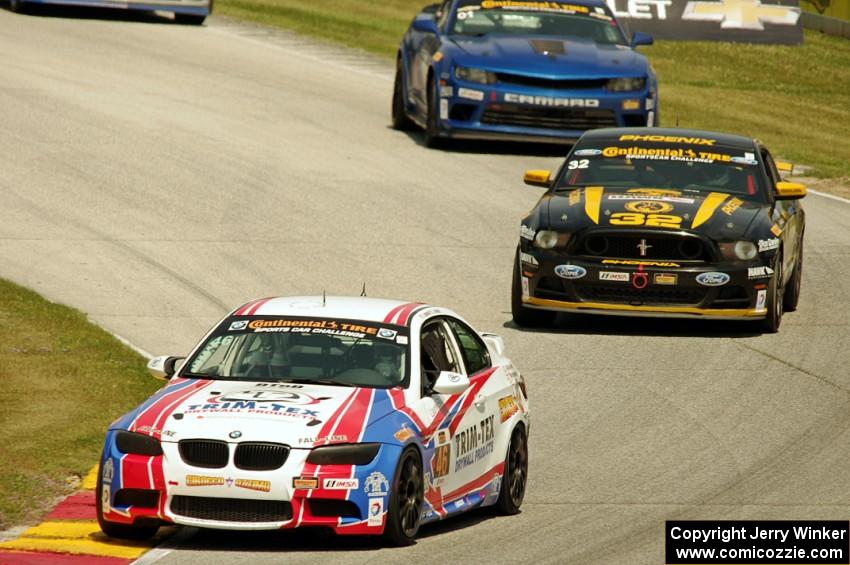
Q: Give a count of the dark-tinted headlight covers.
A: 2